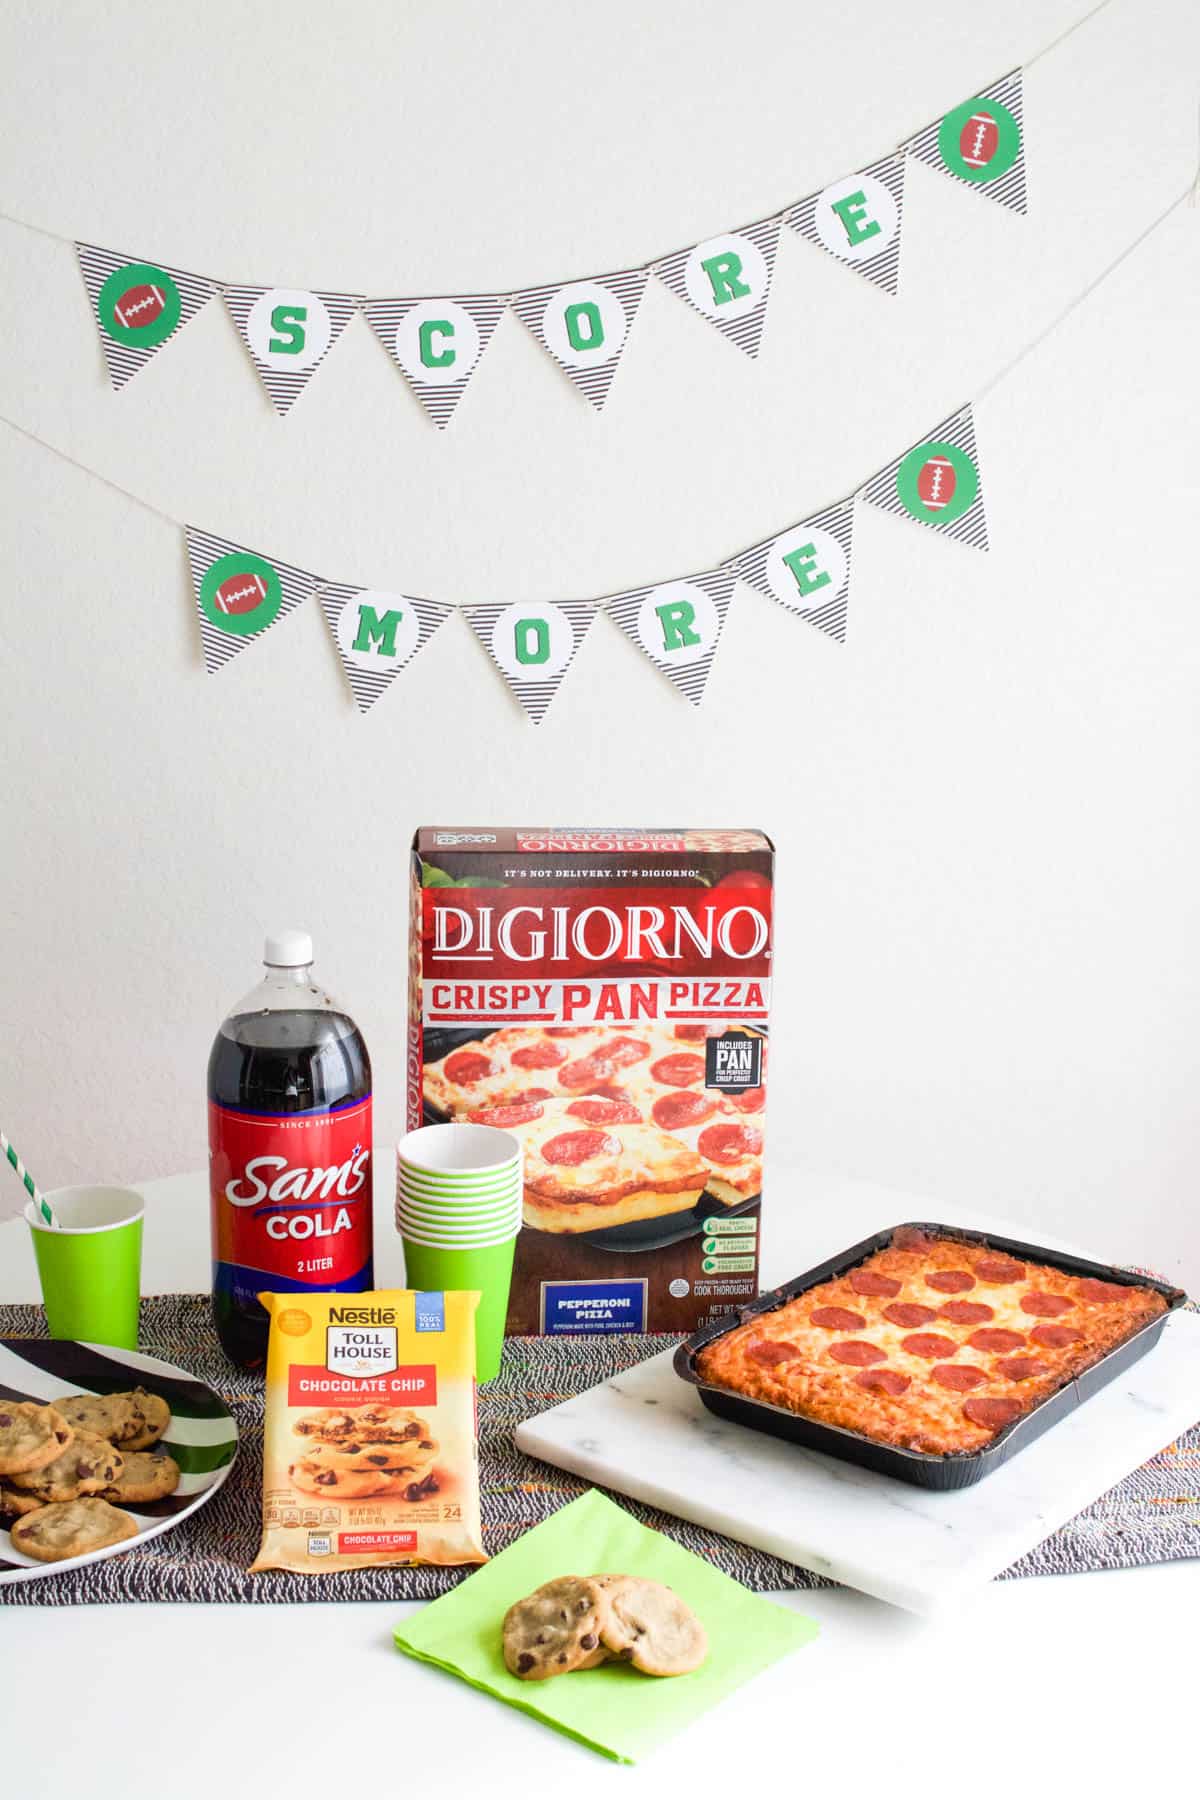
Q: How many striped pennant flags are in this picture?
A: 13